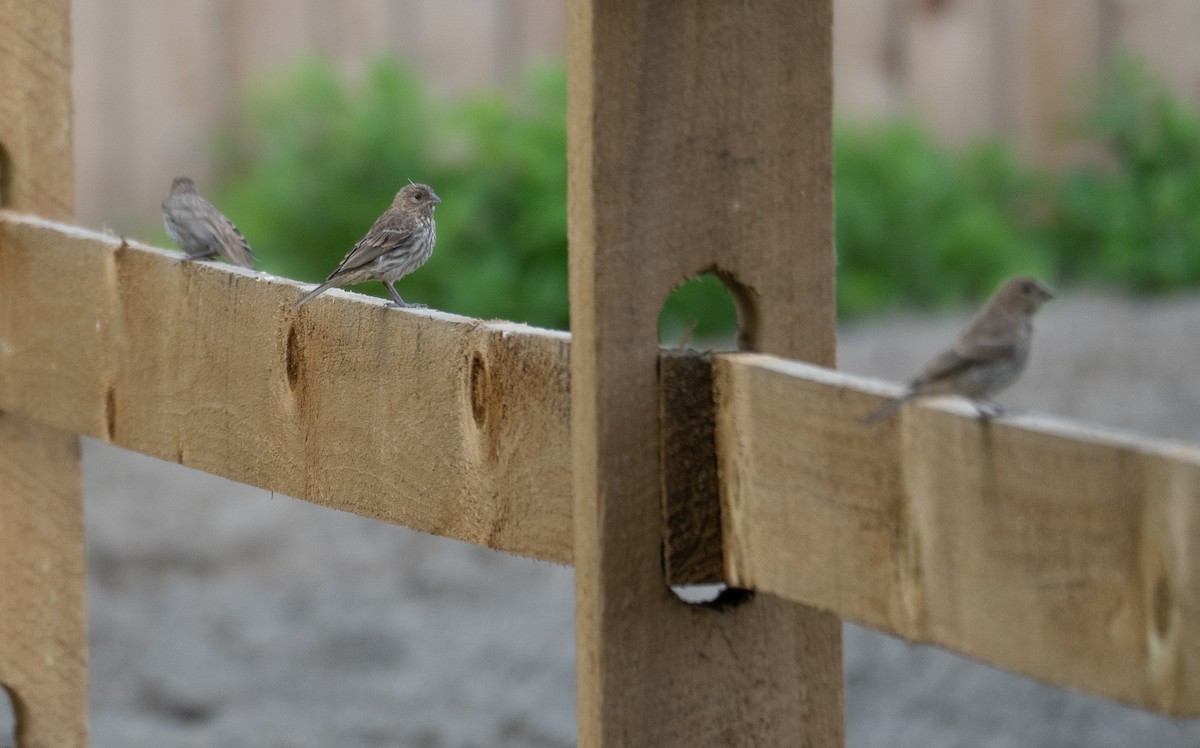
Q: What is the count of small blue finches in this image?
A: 0